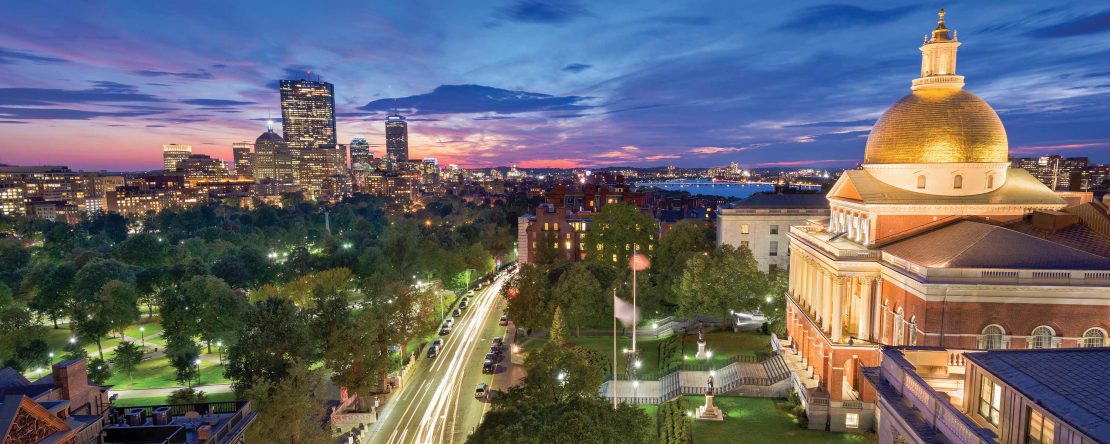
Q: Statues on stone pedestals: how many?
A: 2